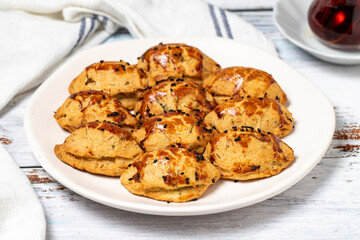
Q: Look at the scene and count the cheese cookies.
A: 10